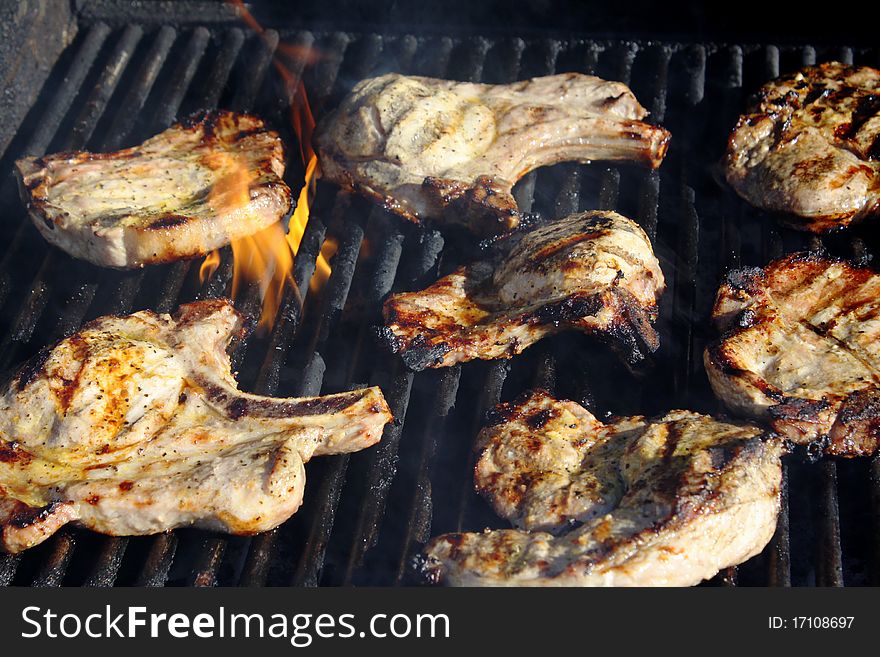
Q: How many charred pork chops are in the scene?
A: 7